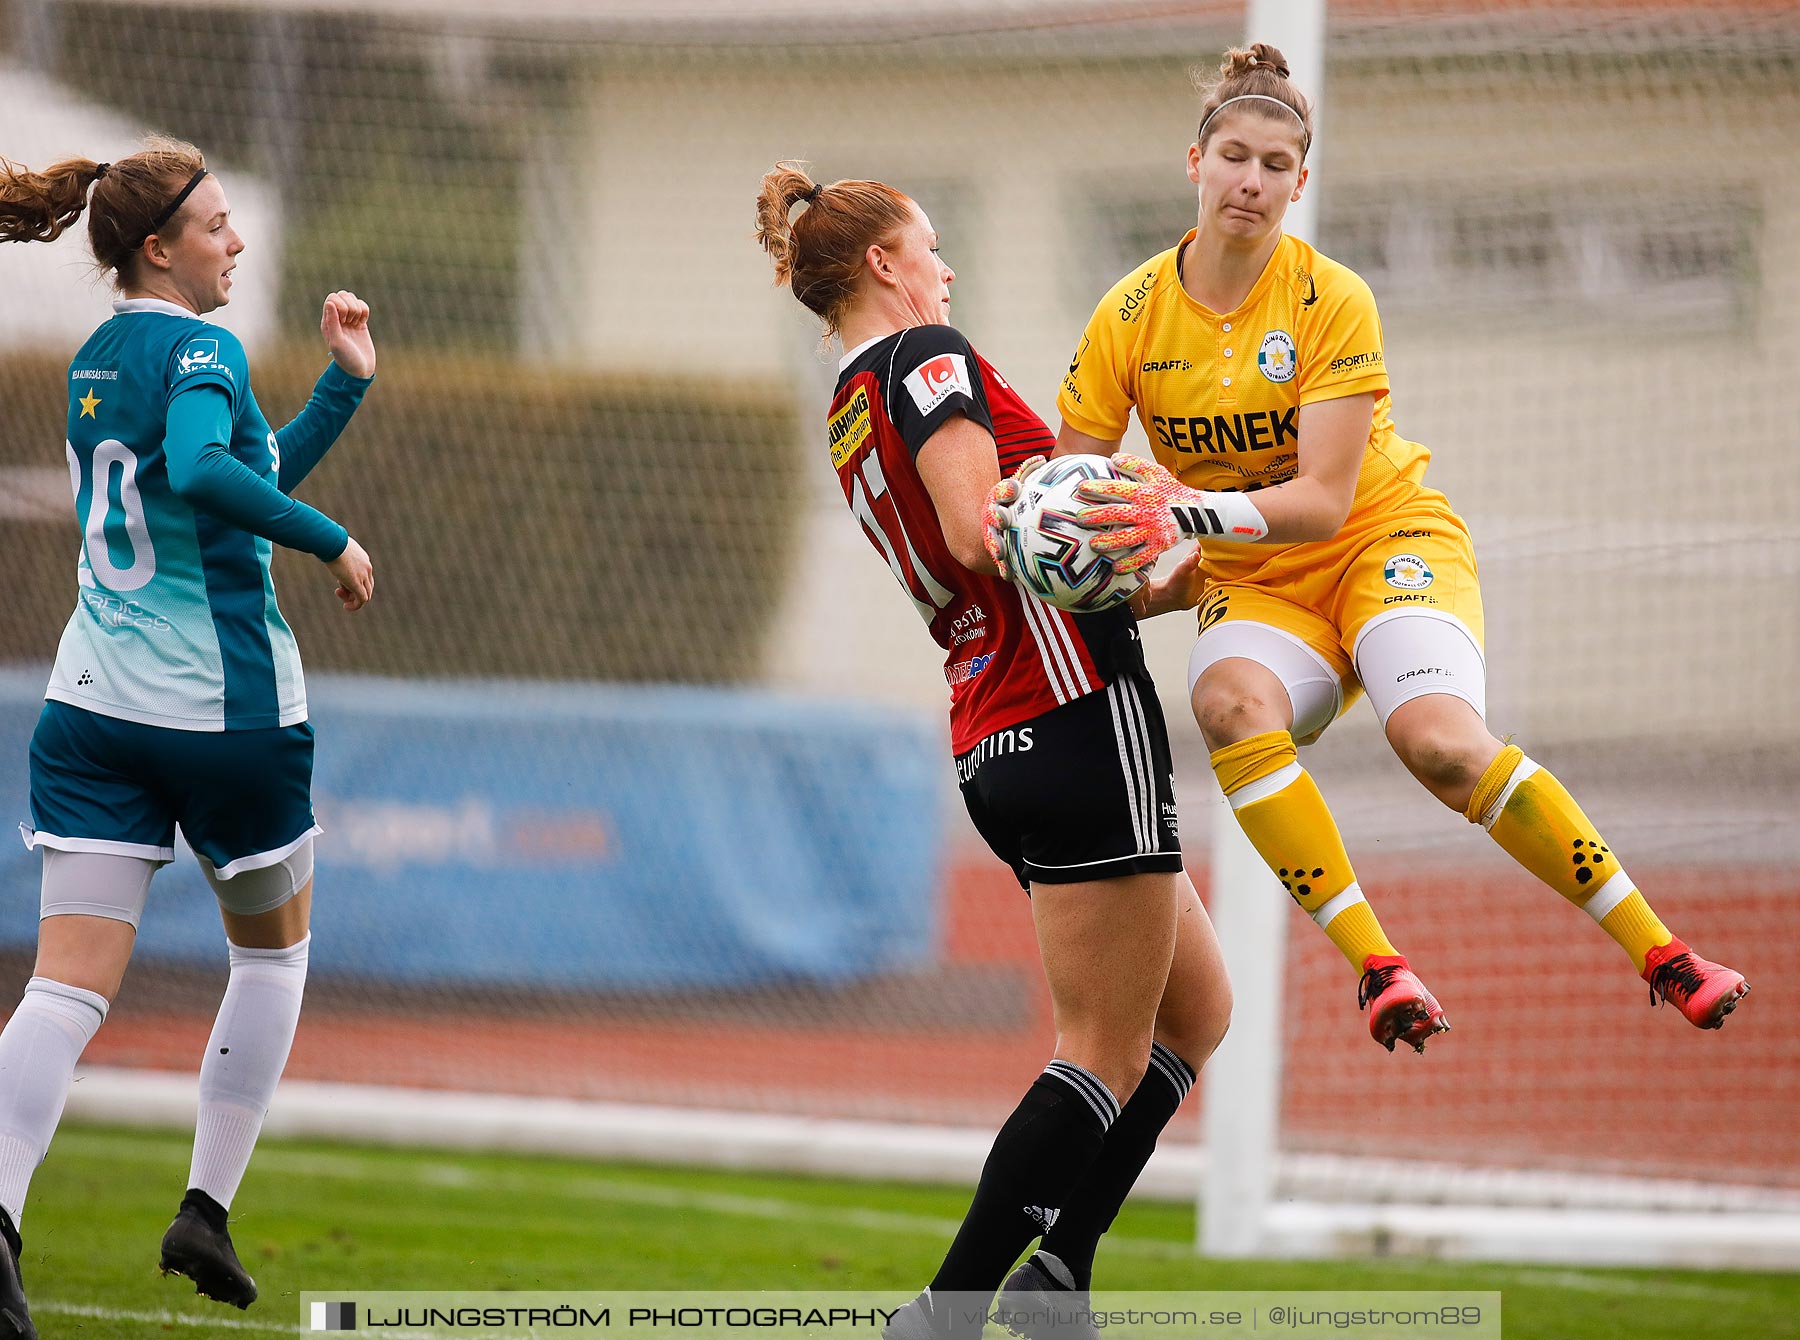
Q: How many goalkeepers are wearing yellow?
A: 1